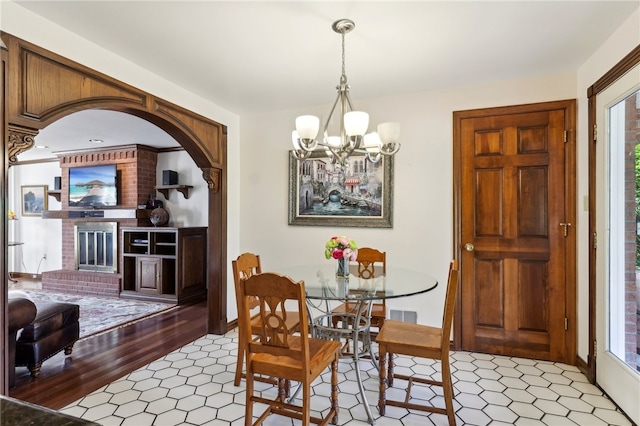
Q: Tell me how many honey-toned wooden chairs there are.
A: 4